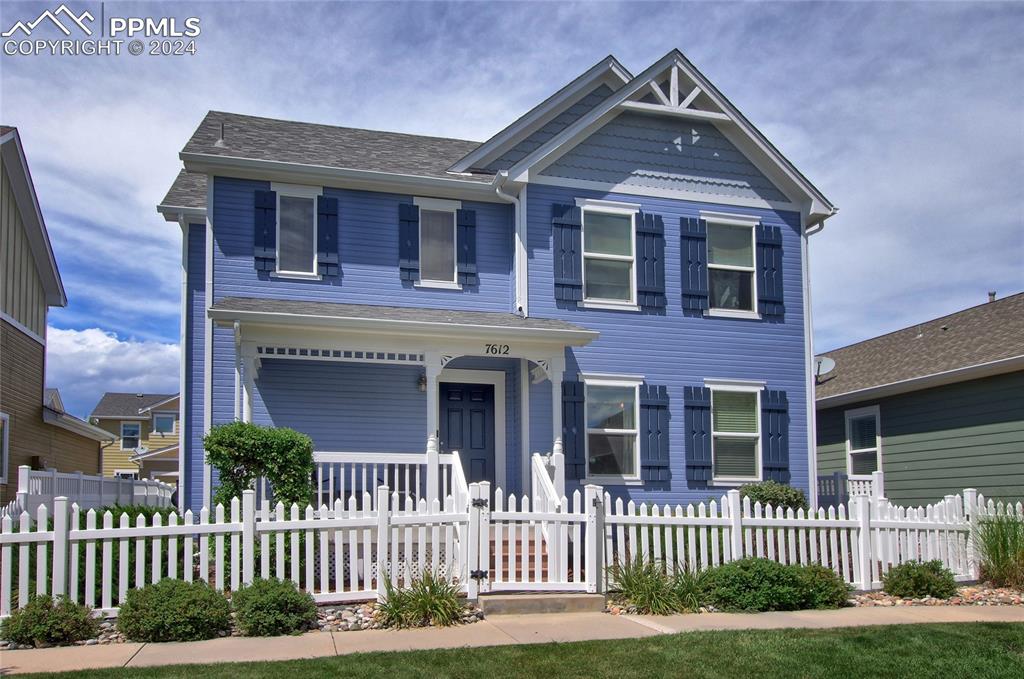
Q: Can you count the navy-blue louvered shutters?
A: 12